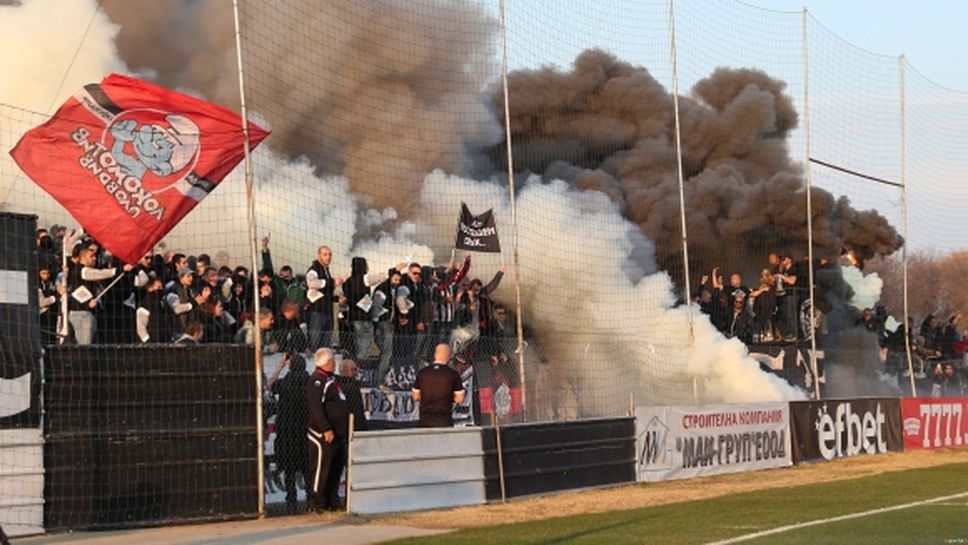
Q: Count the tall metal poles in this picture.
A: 5